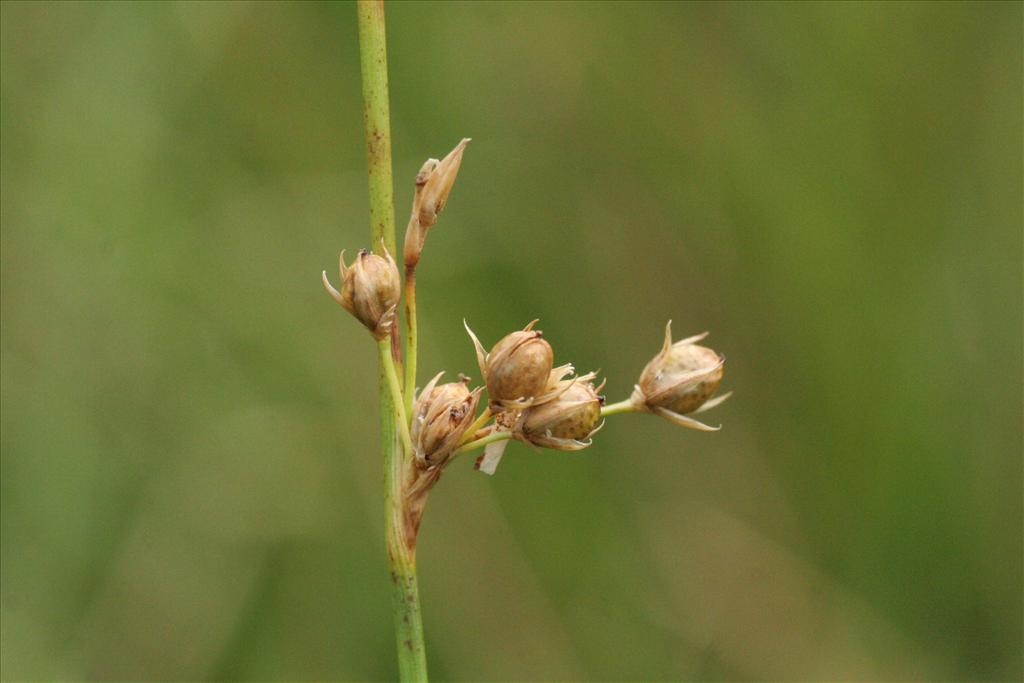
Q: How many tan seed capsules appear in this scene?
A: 5